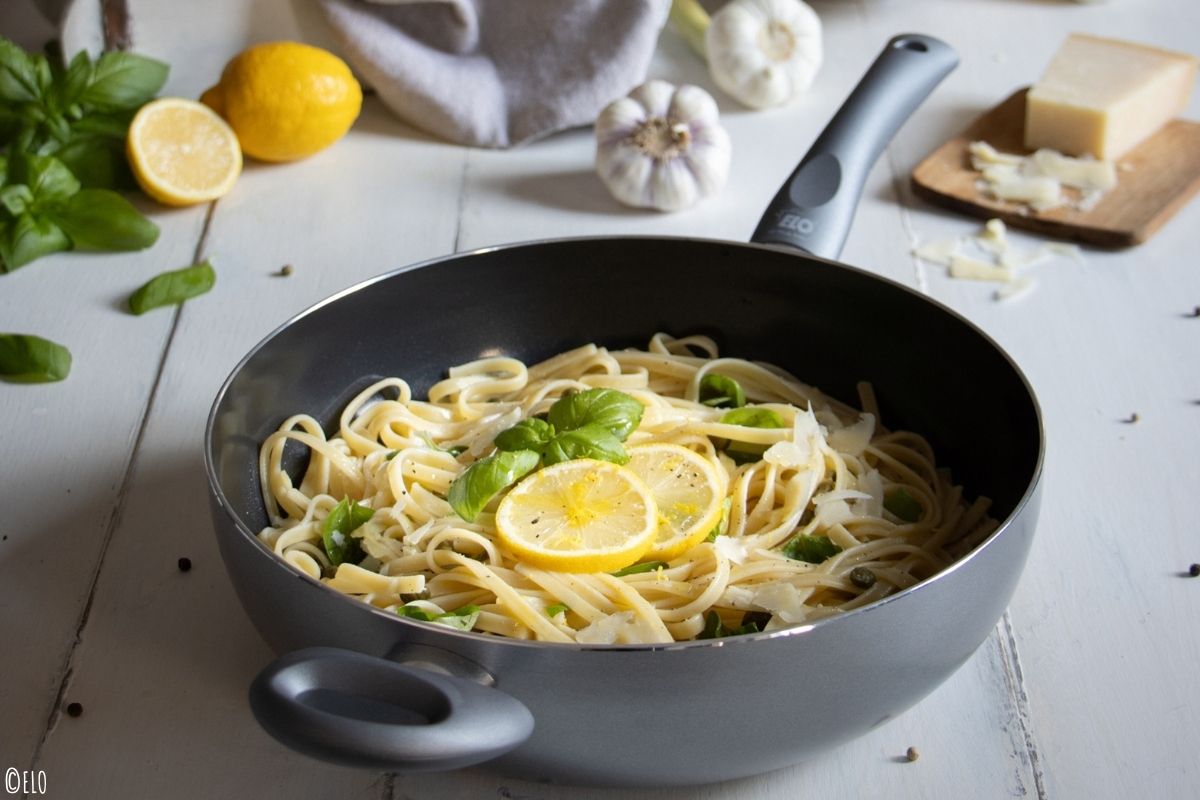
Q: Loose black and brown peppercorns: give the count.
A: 7